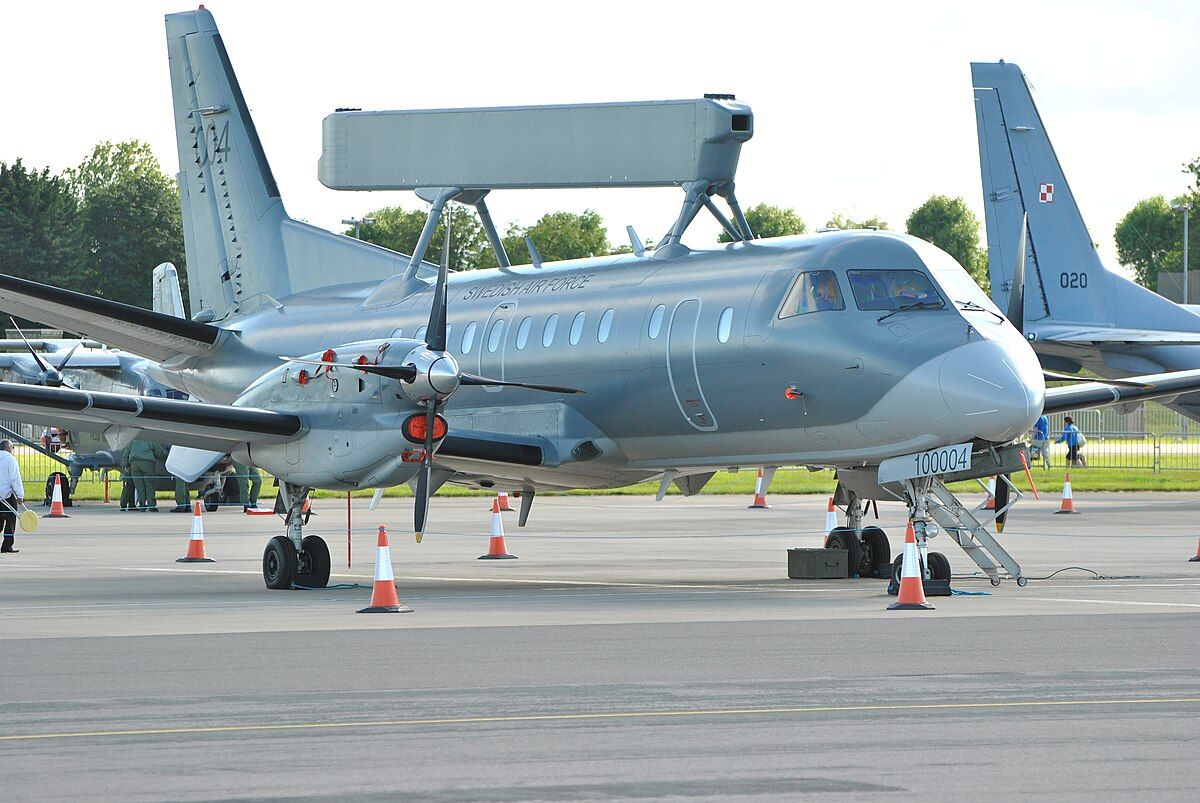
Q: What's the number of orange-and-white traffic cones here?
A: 12